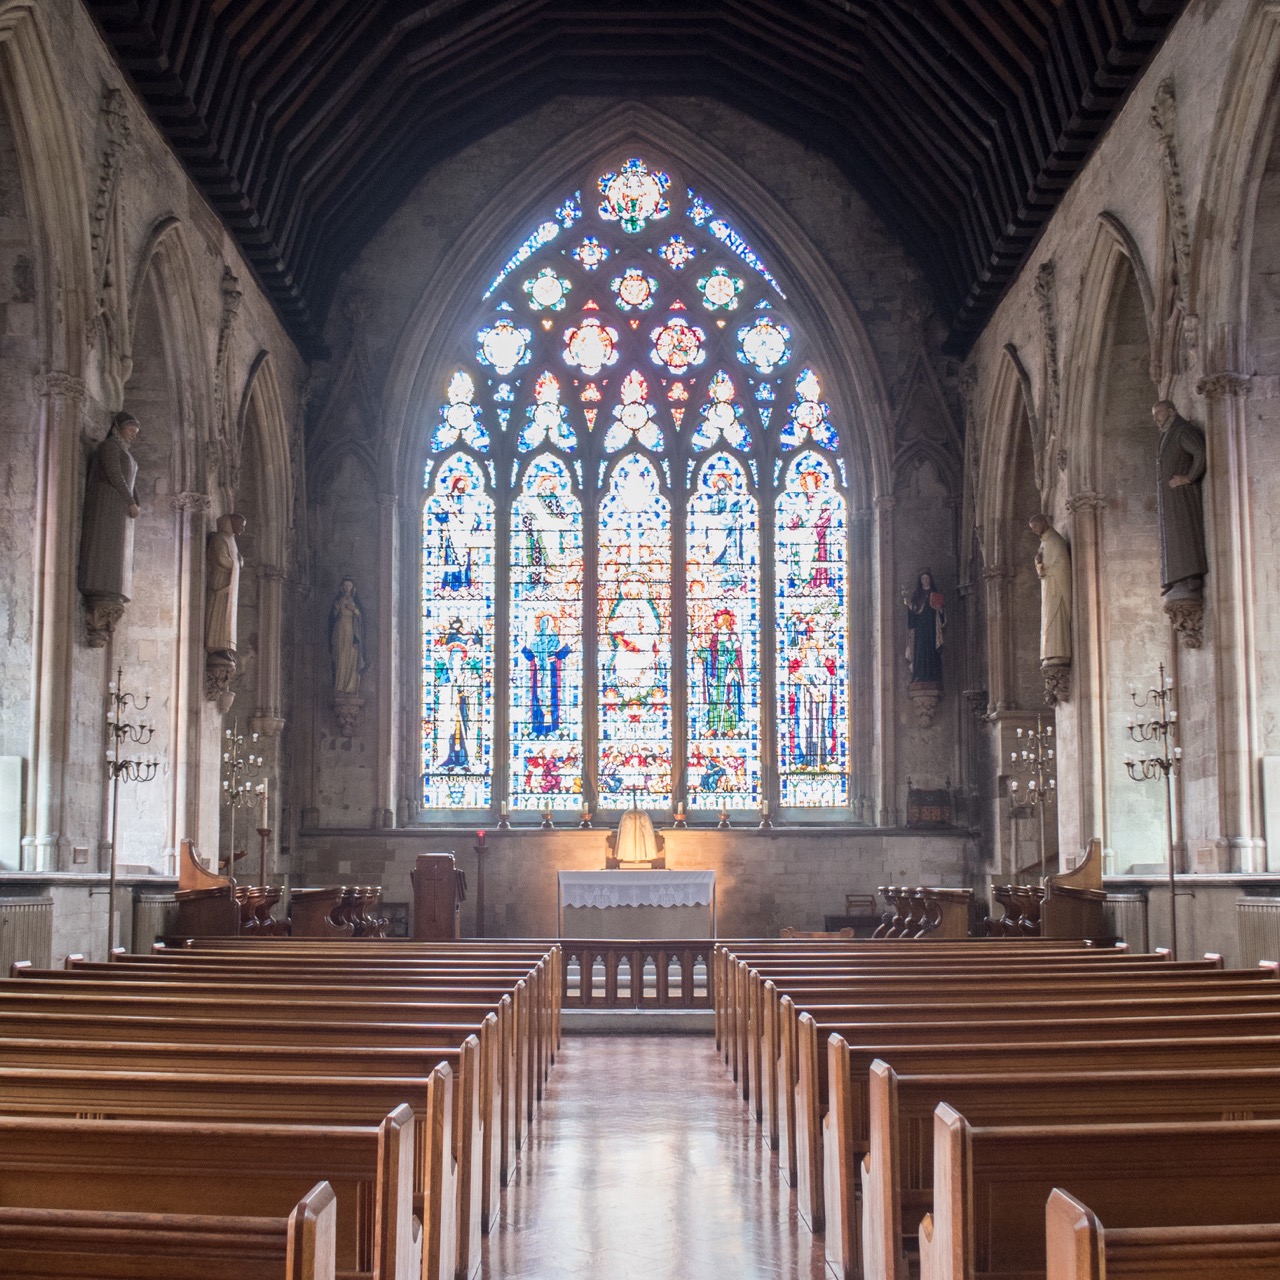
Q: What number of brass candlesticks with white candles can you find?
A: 6